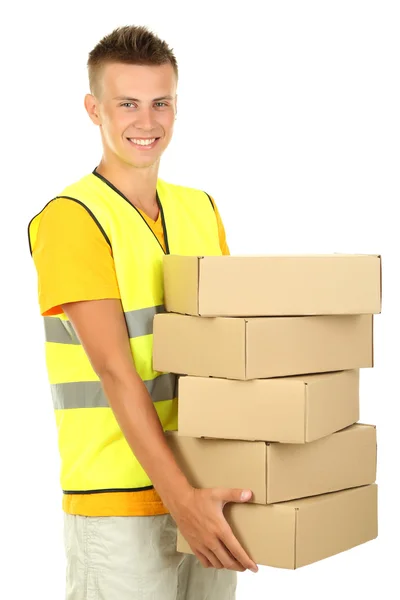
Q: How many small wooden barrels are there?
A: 0